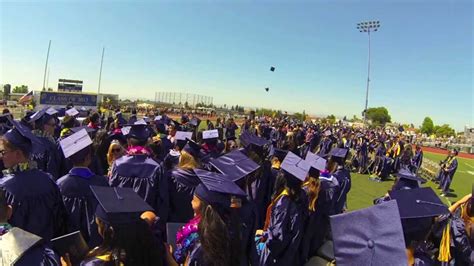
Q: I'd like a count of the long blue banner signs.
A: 1